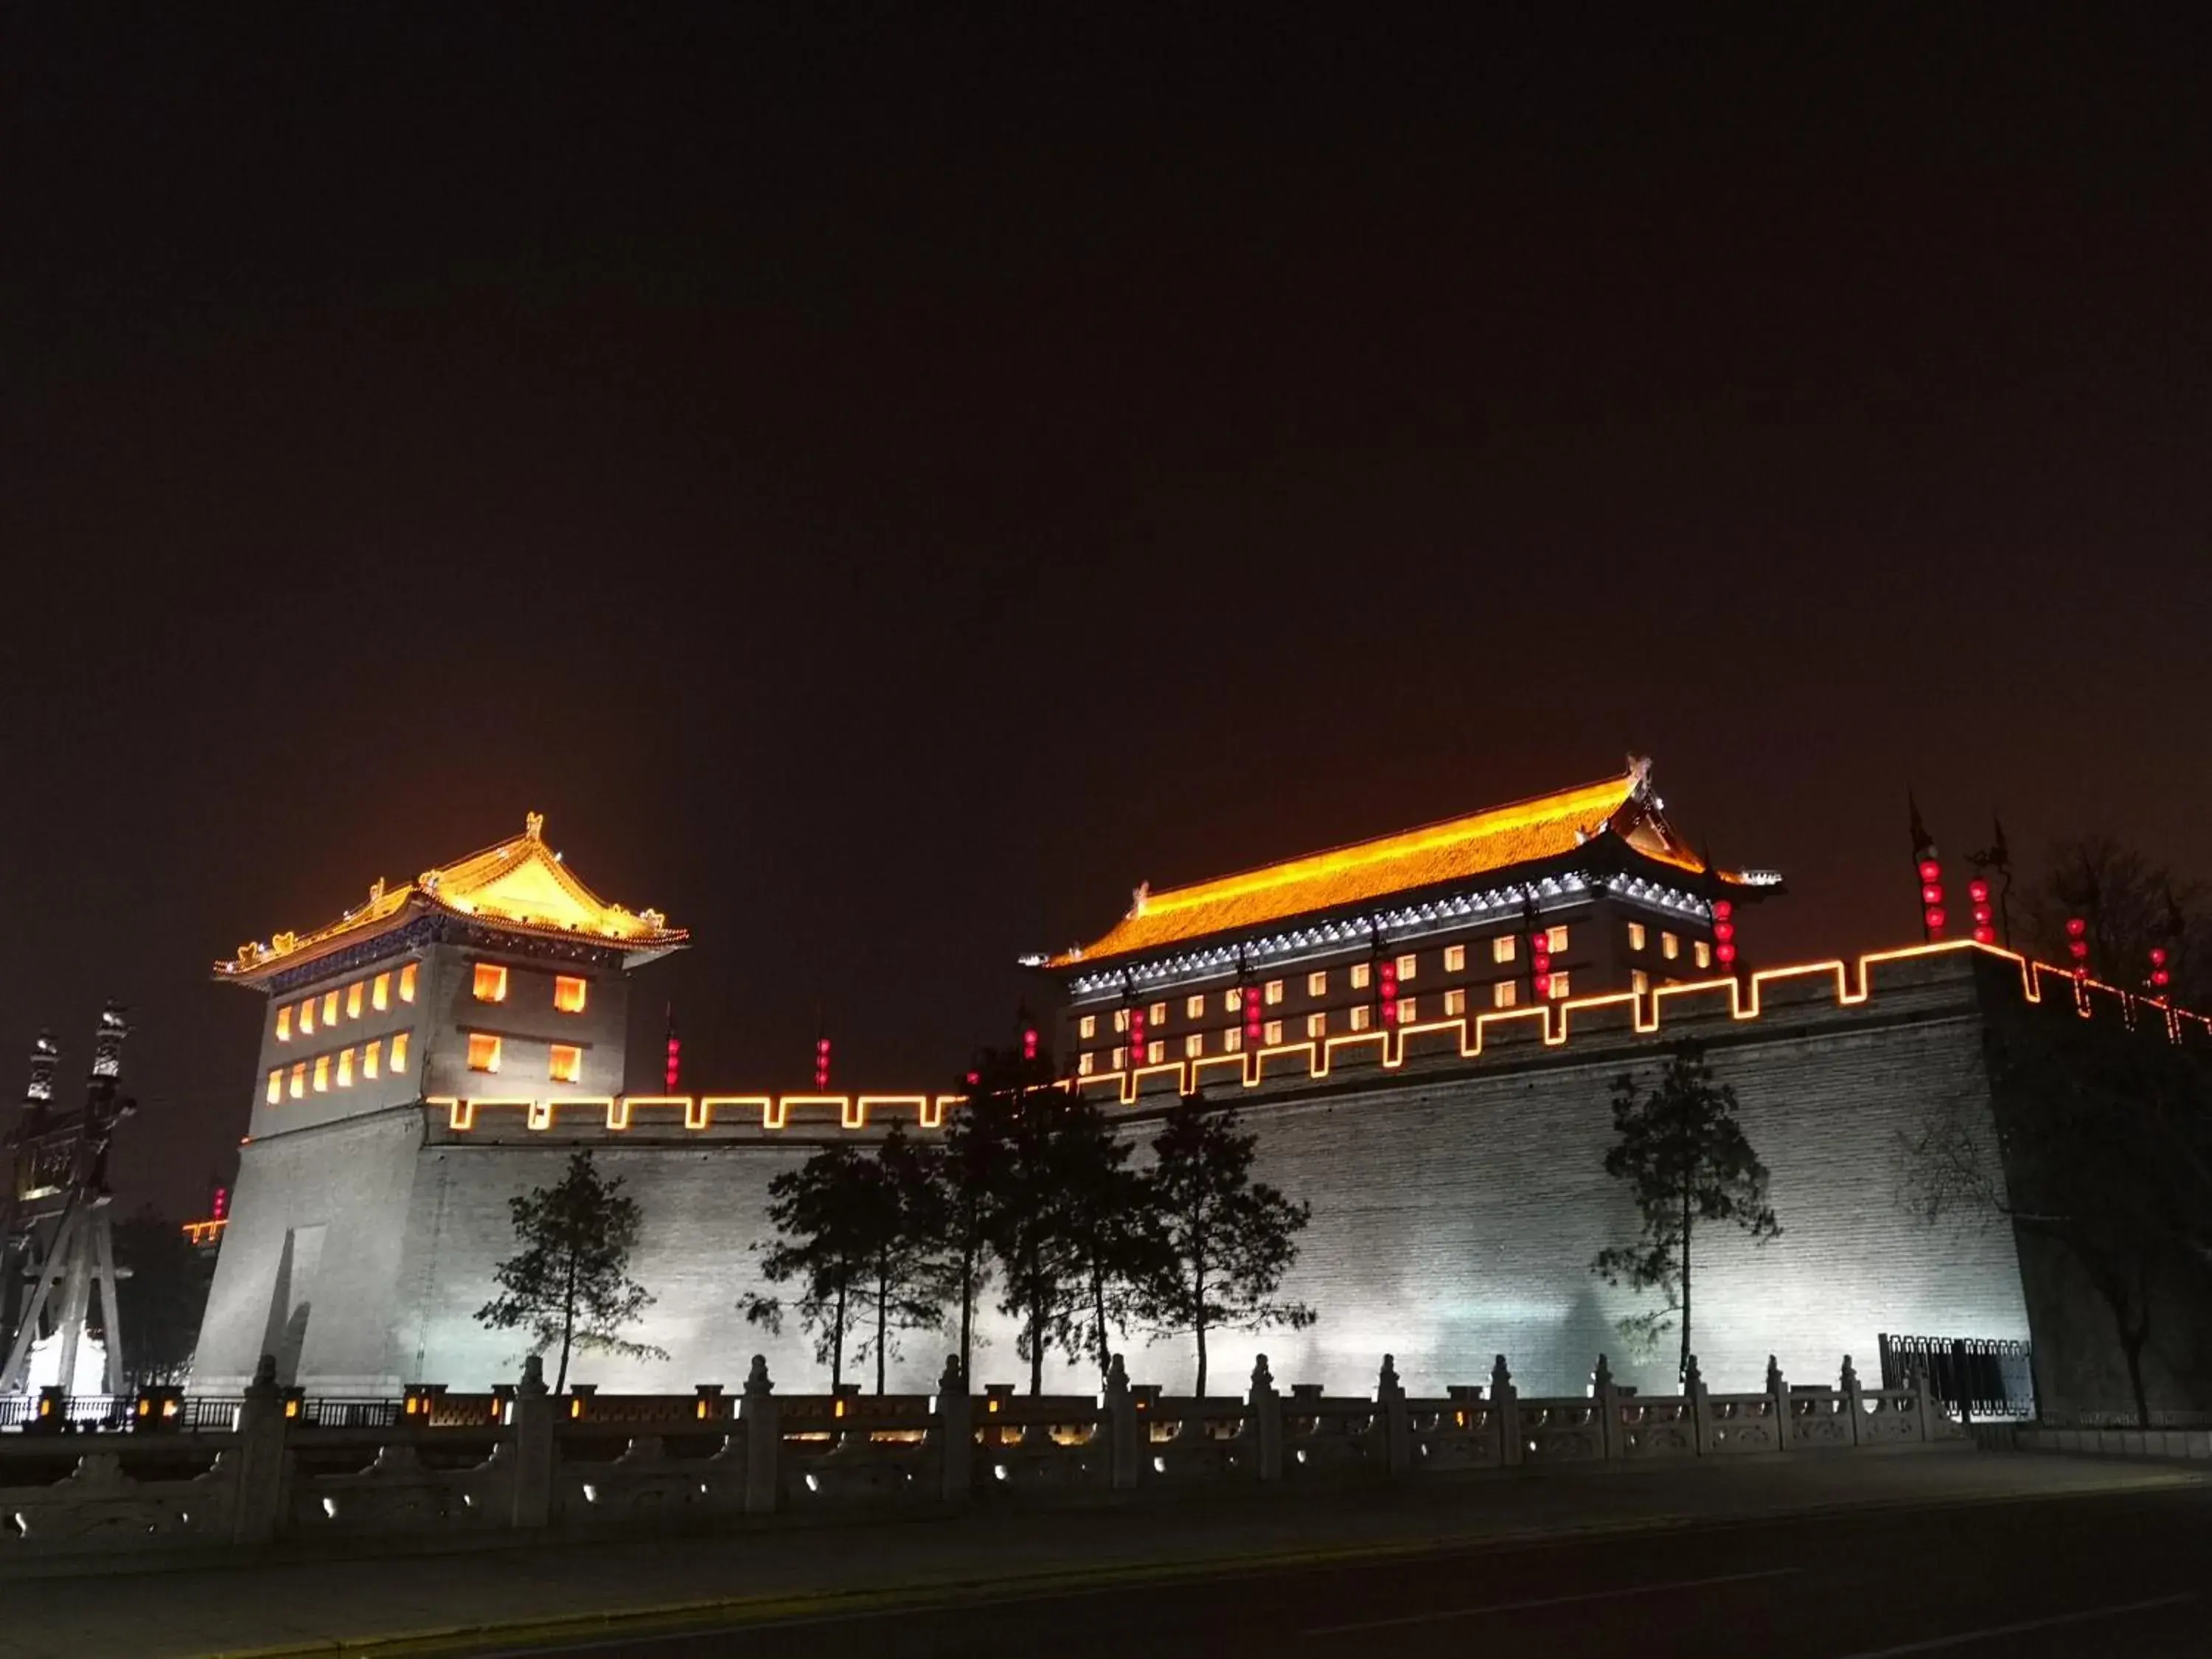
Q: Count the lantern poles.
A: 14